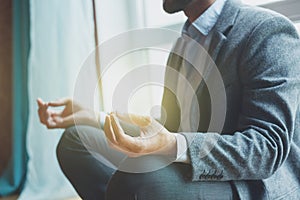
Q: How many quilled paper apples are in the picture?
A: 0